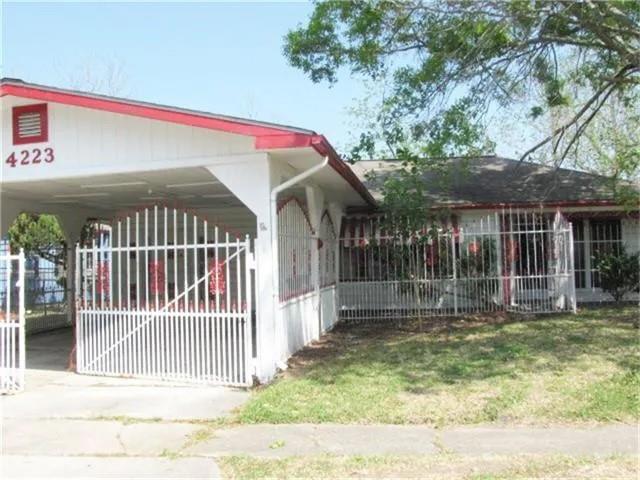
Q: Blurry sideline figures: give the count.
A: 0